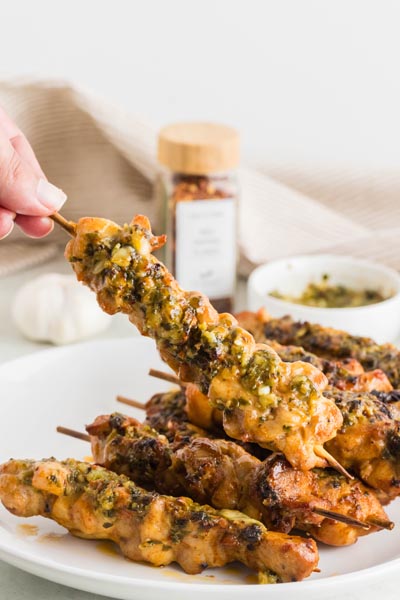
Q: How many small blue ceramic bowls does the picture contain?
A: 0